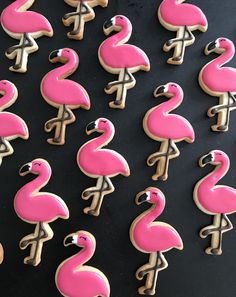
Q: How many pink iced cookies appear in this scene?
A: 13